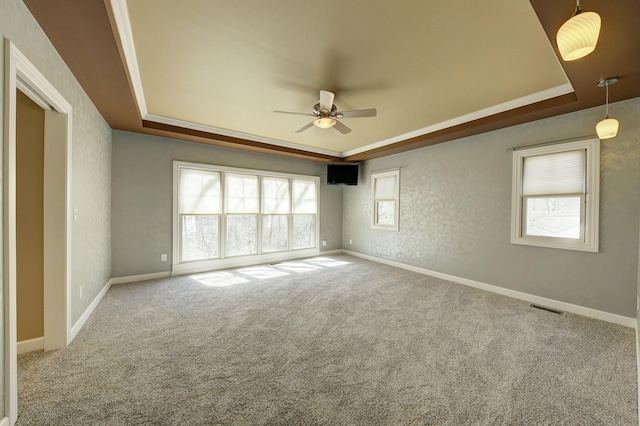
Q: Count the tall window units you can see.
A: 4